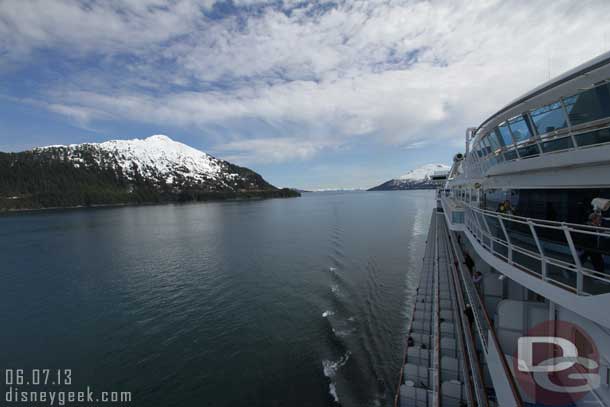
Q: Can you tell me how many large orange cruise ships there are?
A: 0